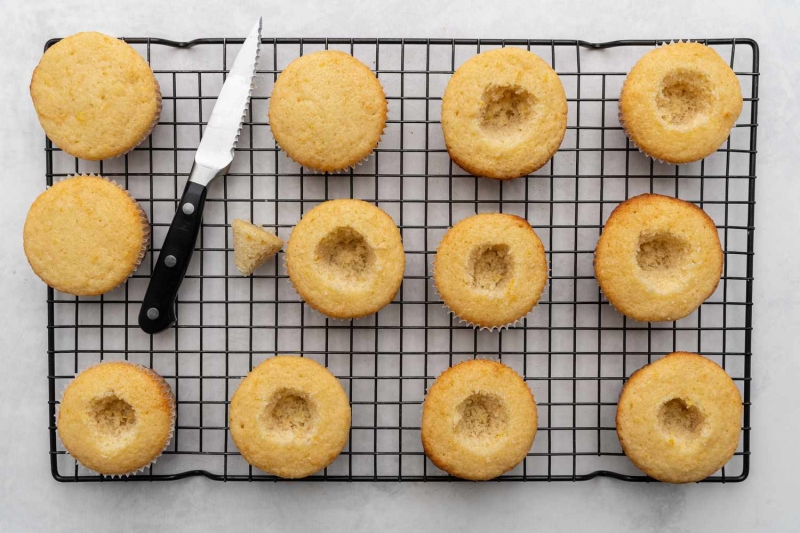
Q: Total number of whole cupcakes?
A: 3